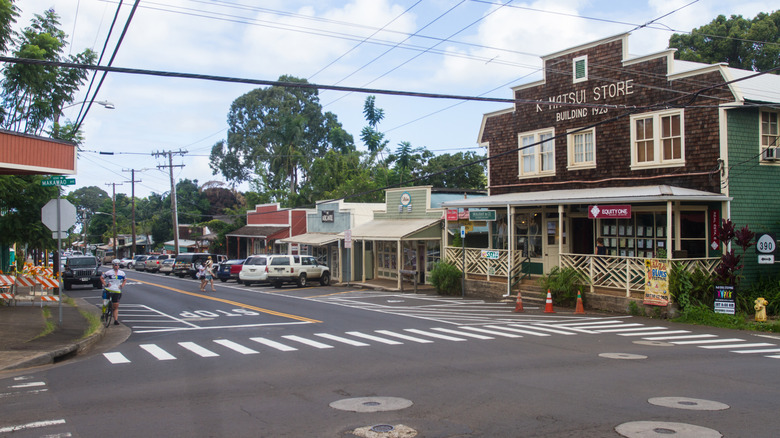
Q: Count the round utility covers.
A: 6